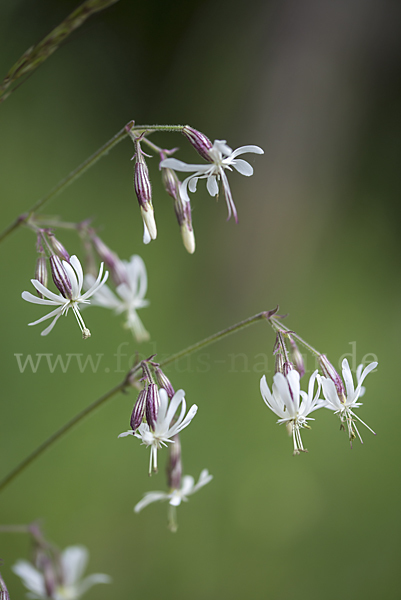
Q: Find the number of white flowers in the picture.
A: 8